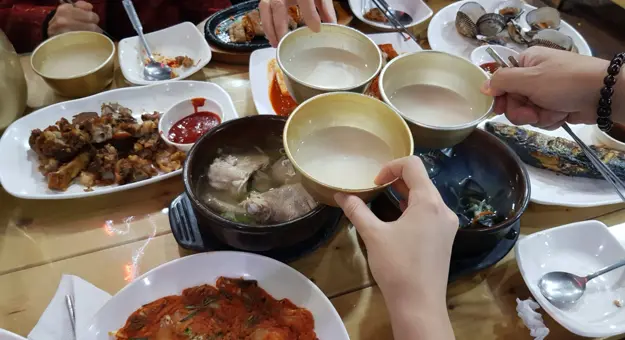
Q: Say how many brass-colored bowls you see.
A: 4